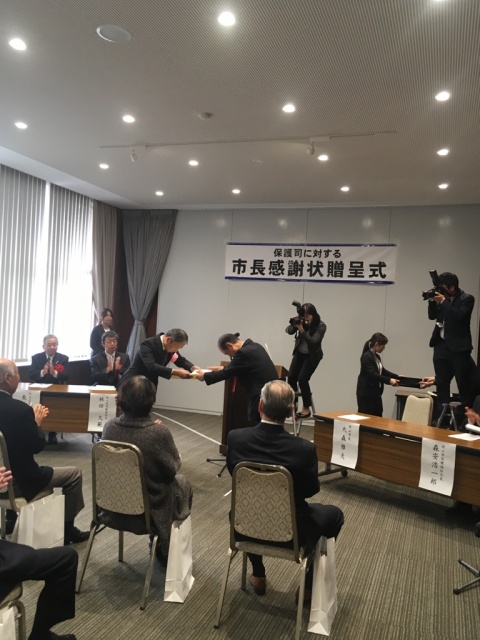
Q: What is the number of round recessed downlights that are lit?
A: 14